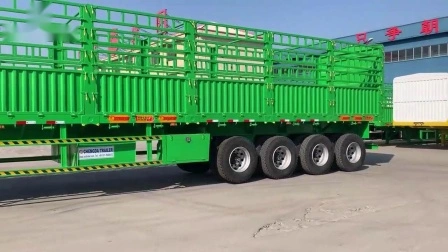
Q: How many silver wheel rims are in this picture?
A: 4